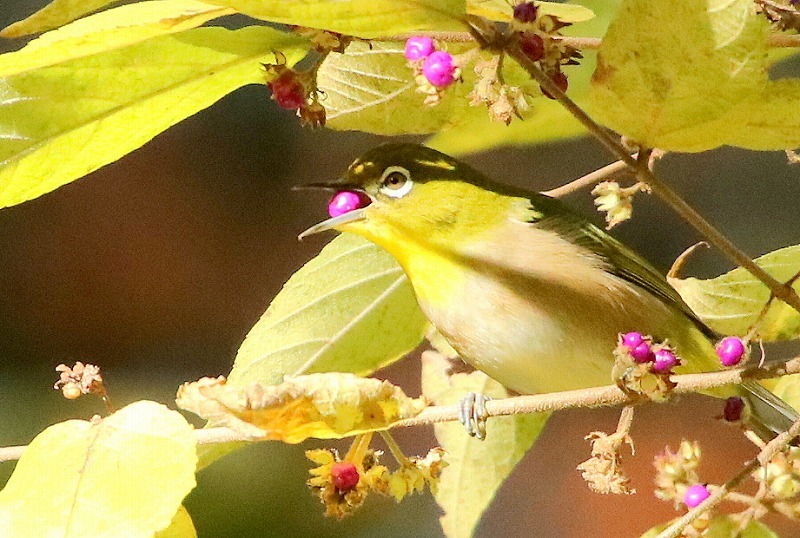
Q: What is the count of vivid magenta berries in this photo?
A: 8